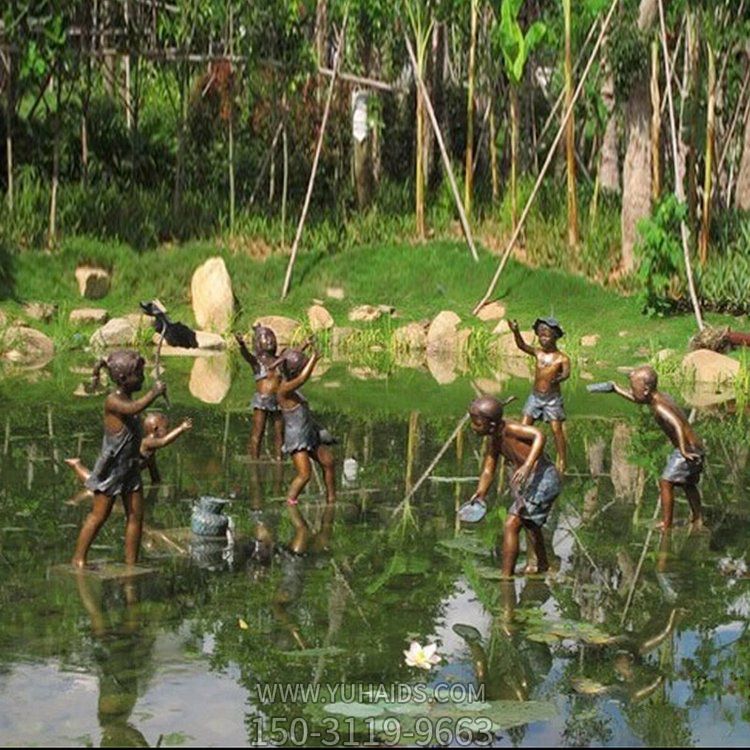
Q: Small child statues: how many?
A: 7